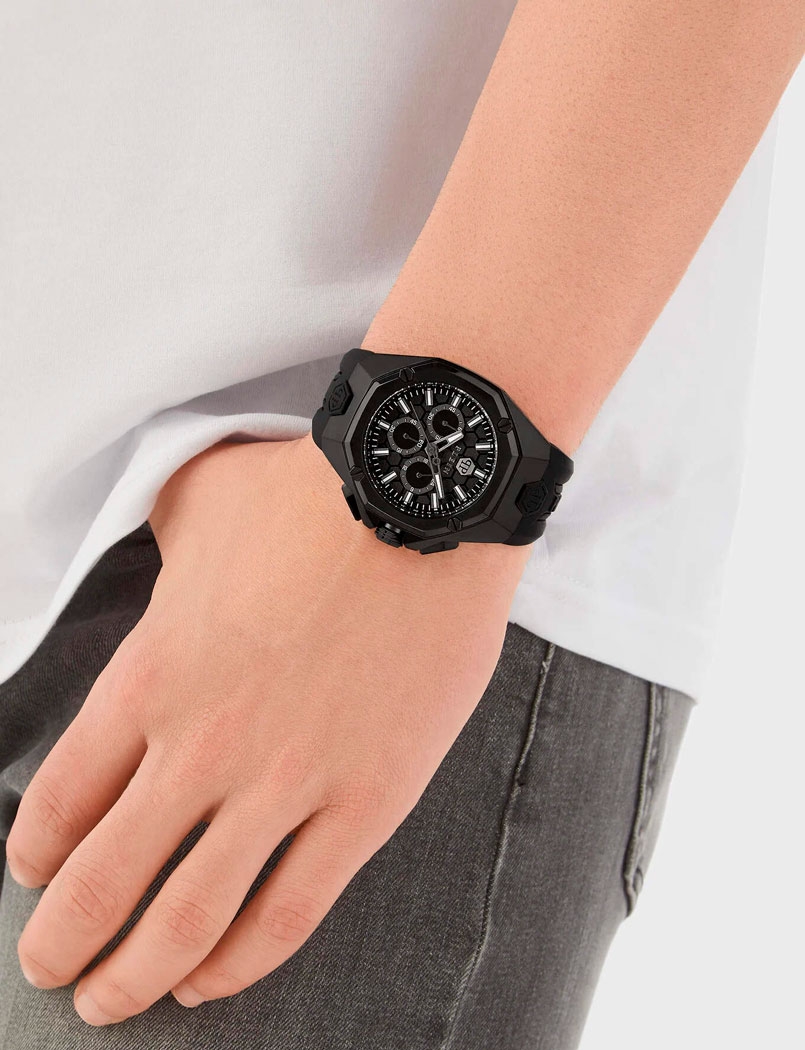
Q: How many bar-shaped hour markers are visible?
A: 12